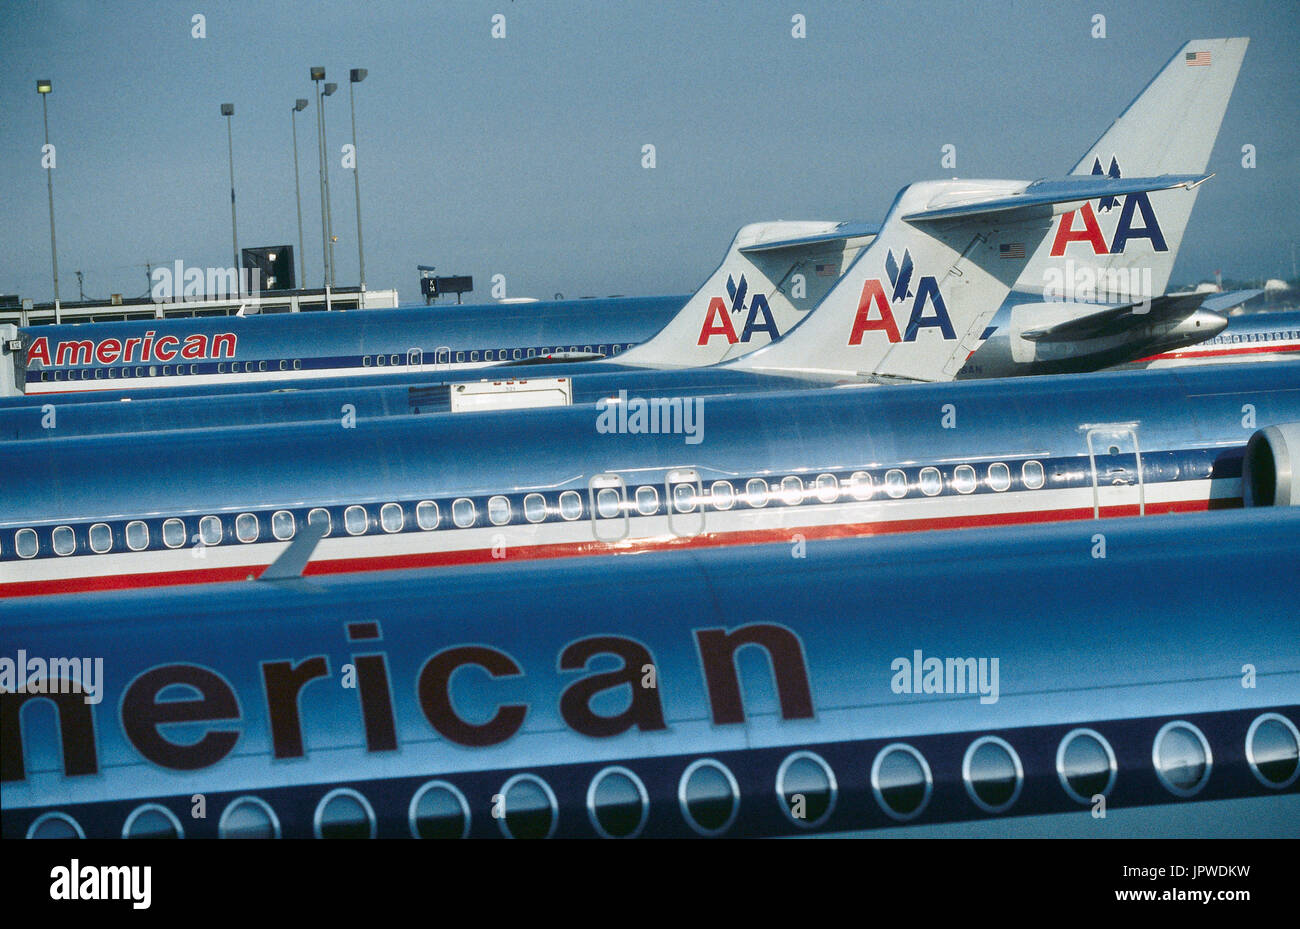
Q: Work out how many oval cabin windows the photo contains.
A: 14